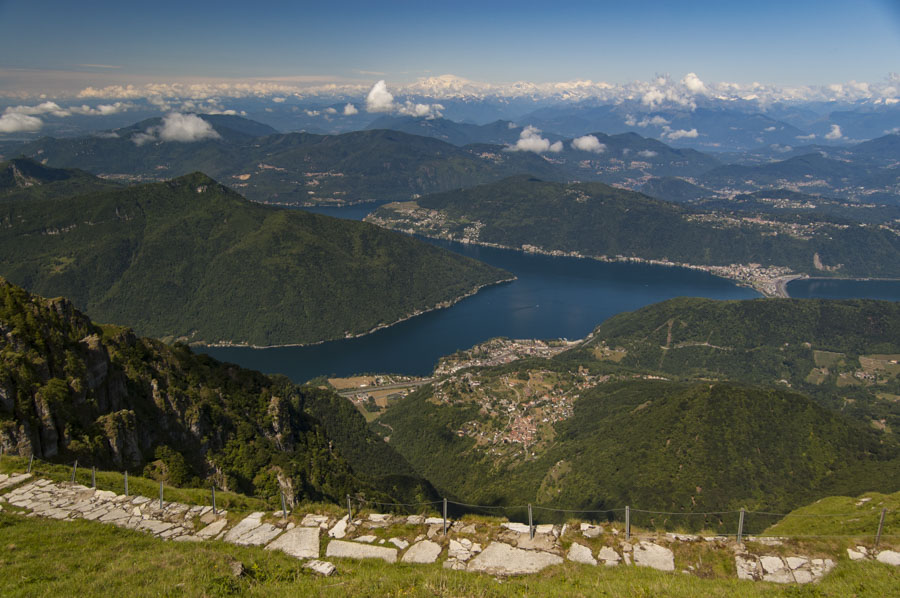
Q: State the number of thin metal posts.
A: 13